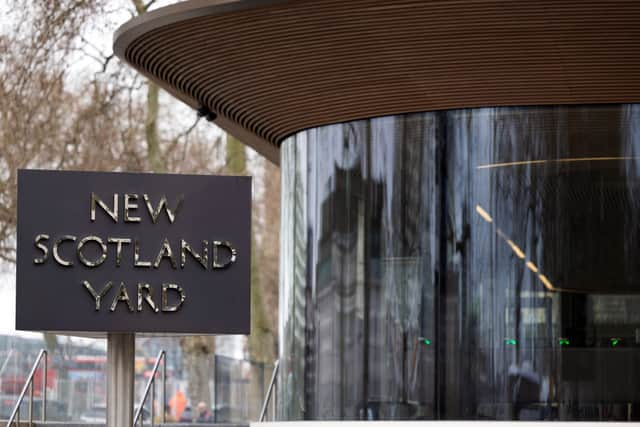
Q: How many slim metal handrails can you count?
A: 3